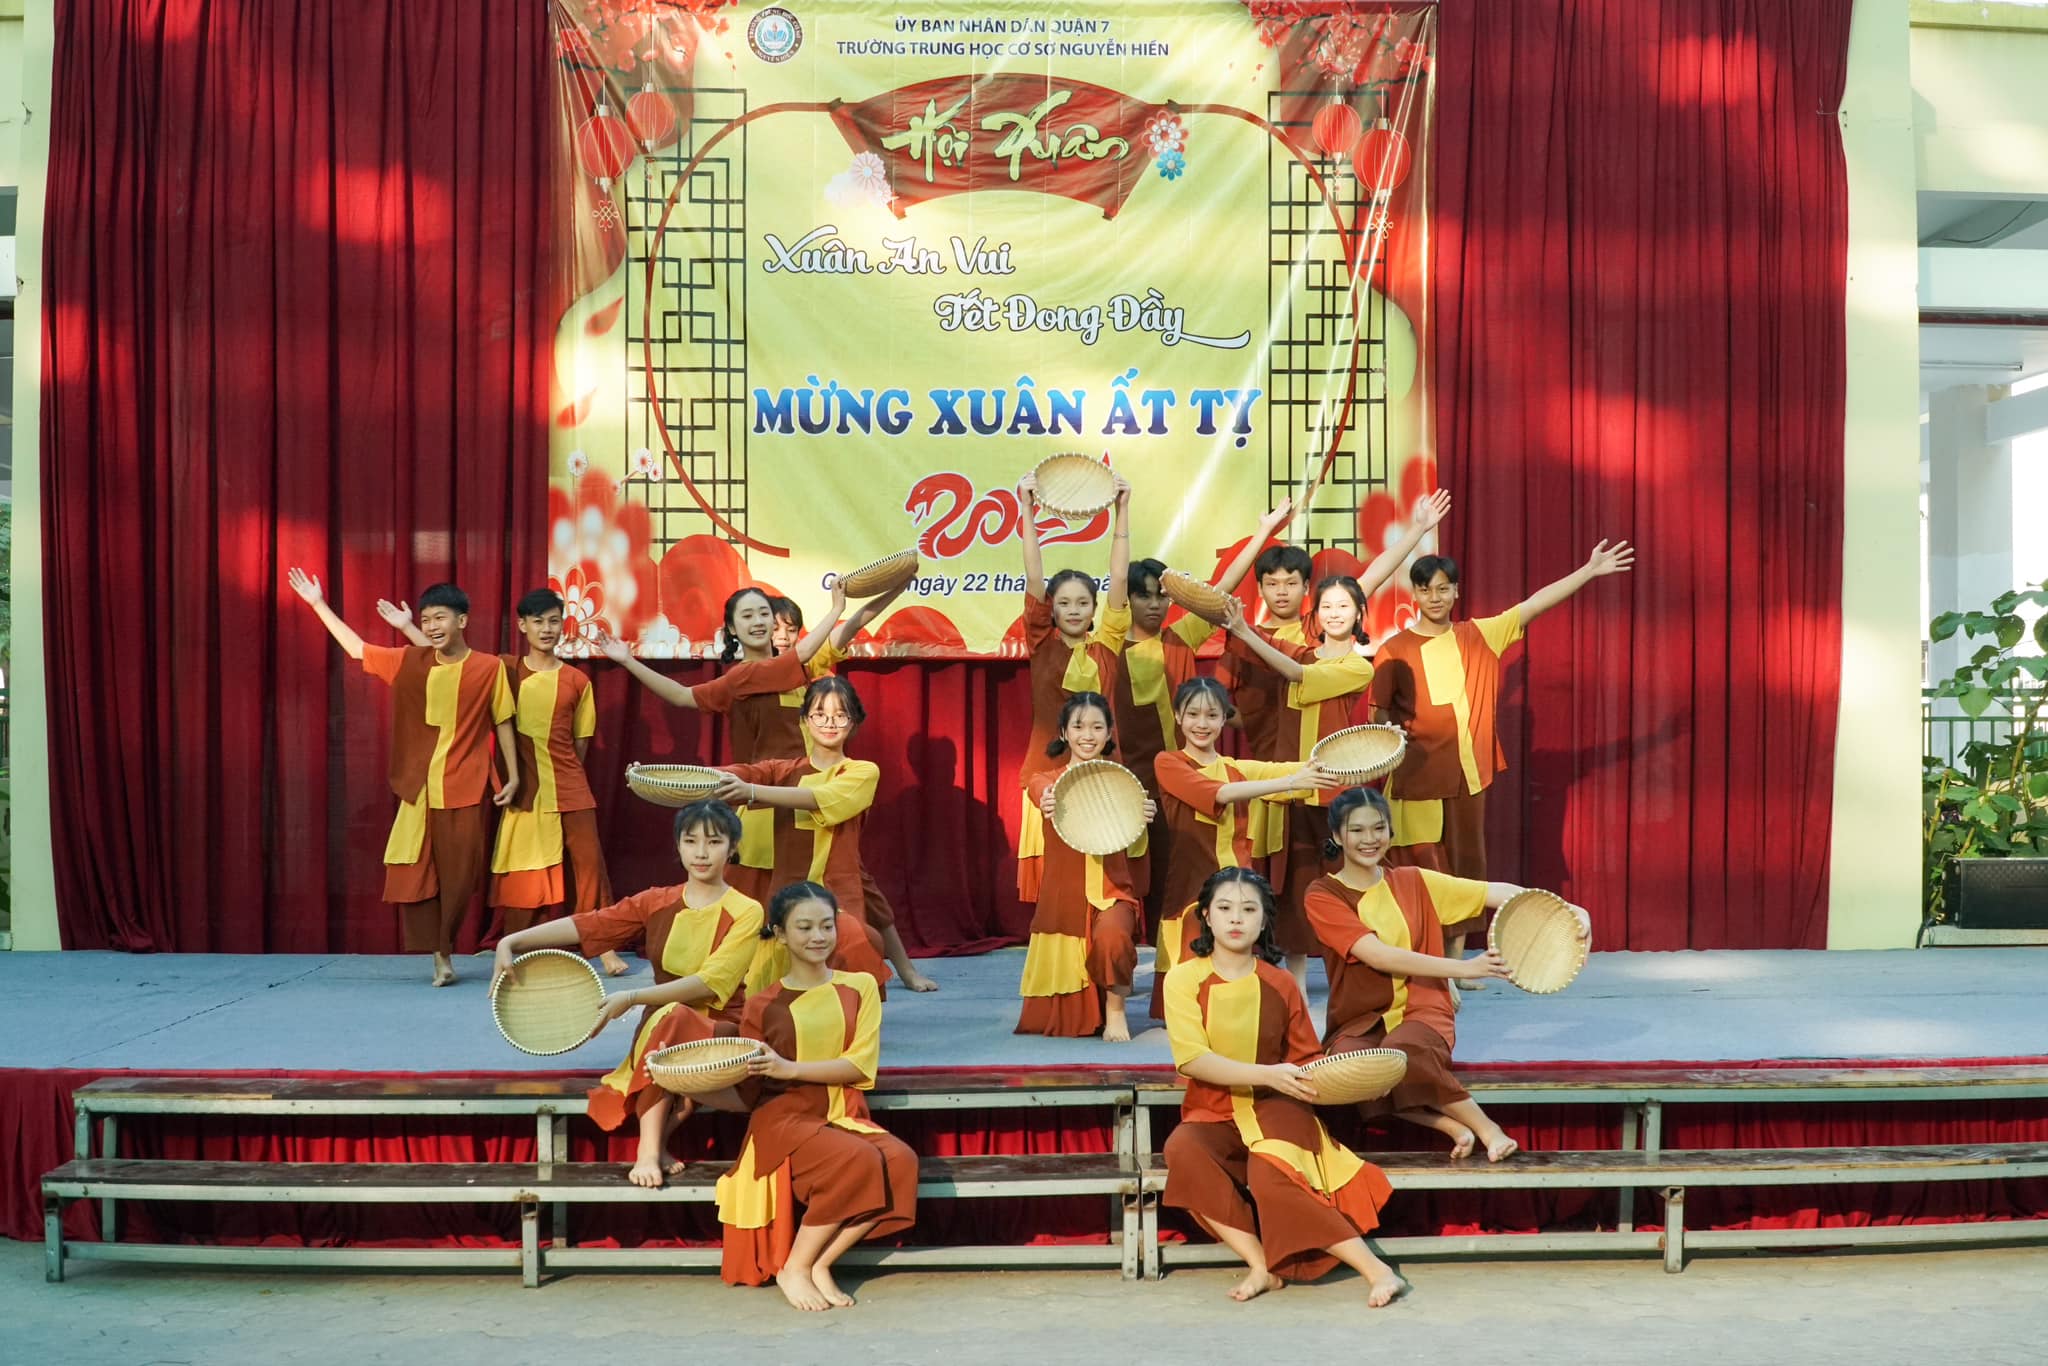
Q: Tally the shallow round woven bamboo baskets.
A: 10